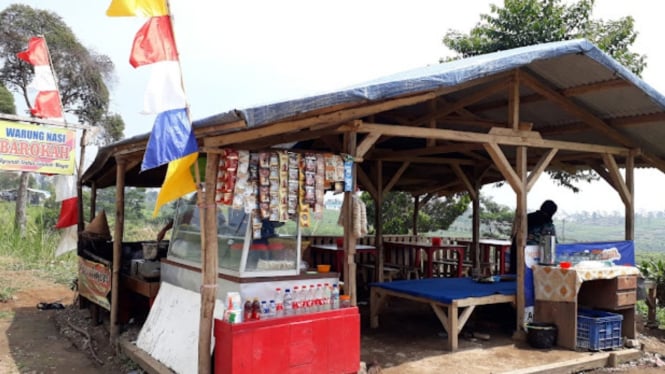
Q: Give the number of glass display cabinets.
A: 1